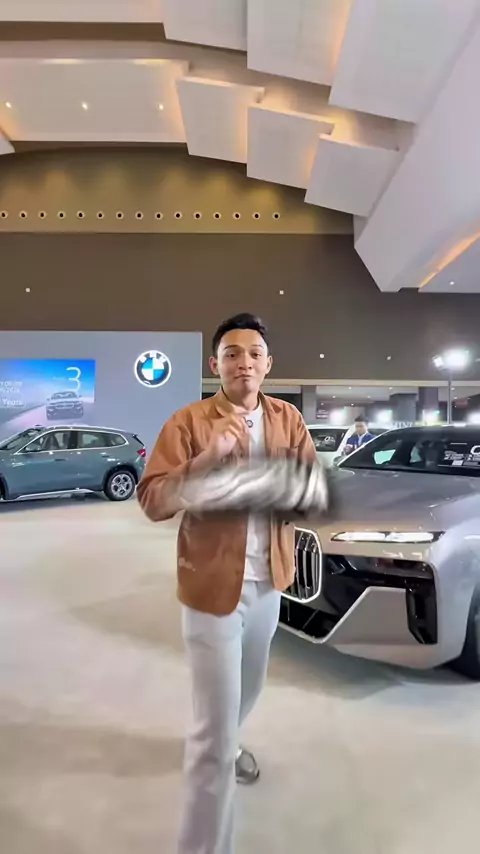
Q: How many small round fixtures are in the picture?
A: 15